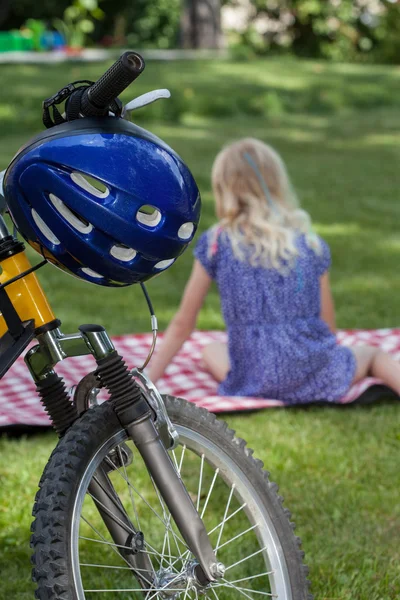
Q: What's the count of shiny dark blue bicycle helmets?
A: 1